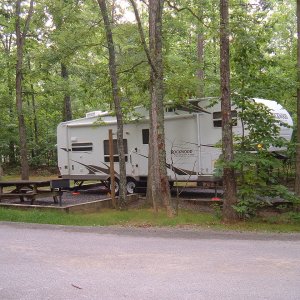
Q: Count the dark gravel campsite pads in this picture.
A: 1